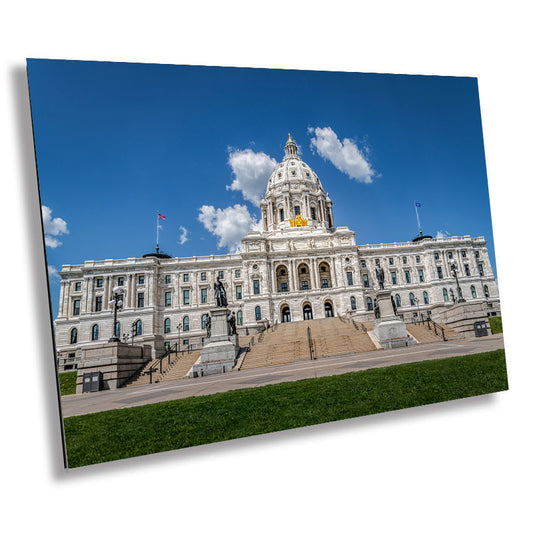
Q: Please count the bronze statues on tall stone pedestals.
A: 2